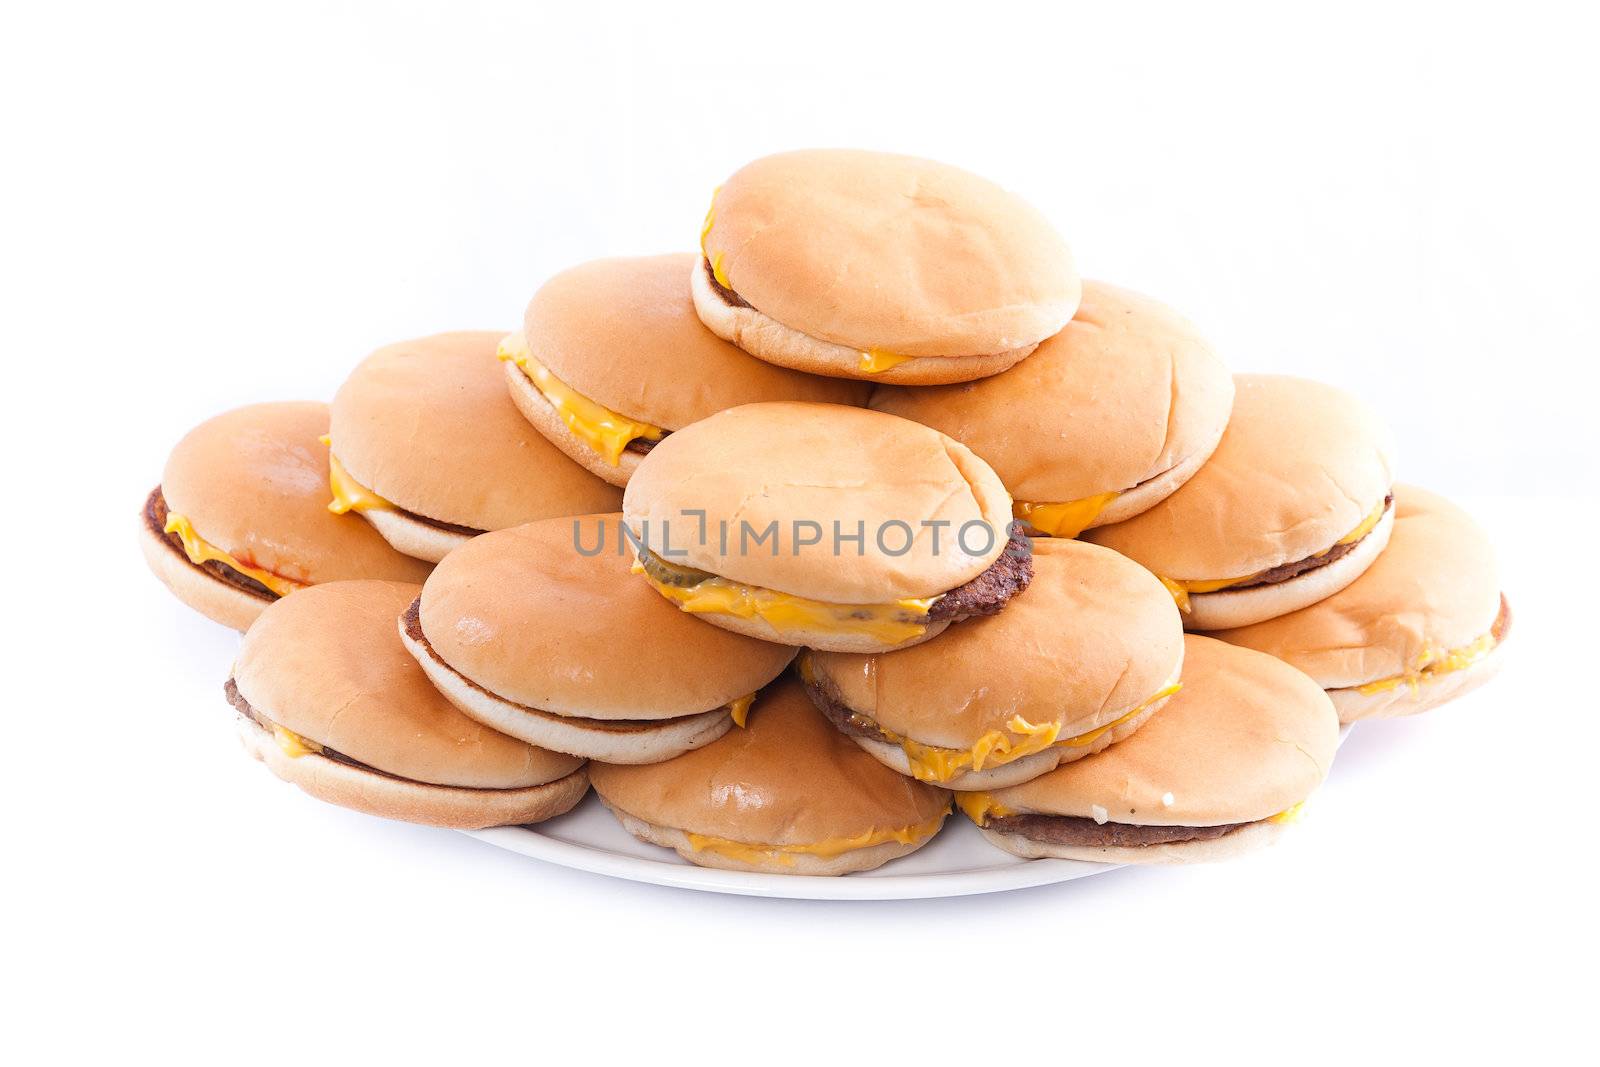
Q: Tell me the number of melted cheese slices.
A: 13